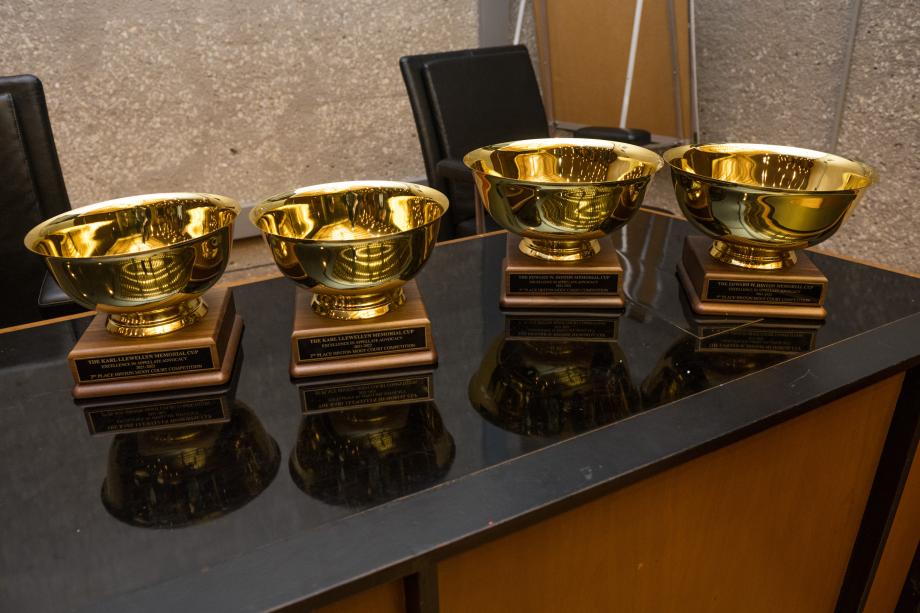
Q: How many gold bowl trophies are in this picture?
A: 4